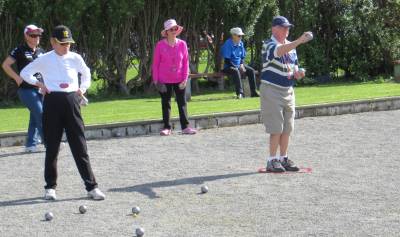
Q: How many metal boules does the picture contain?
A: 6